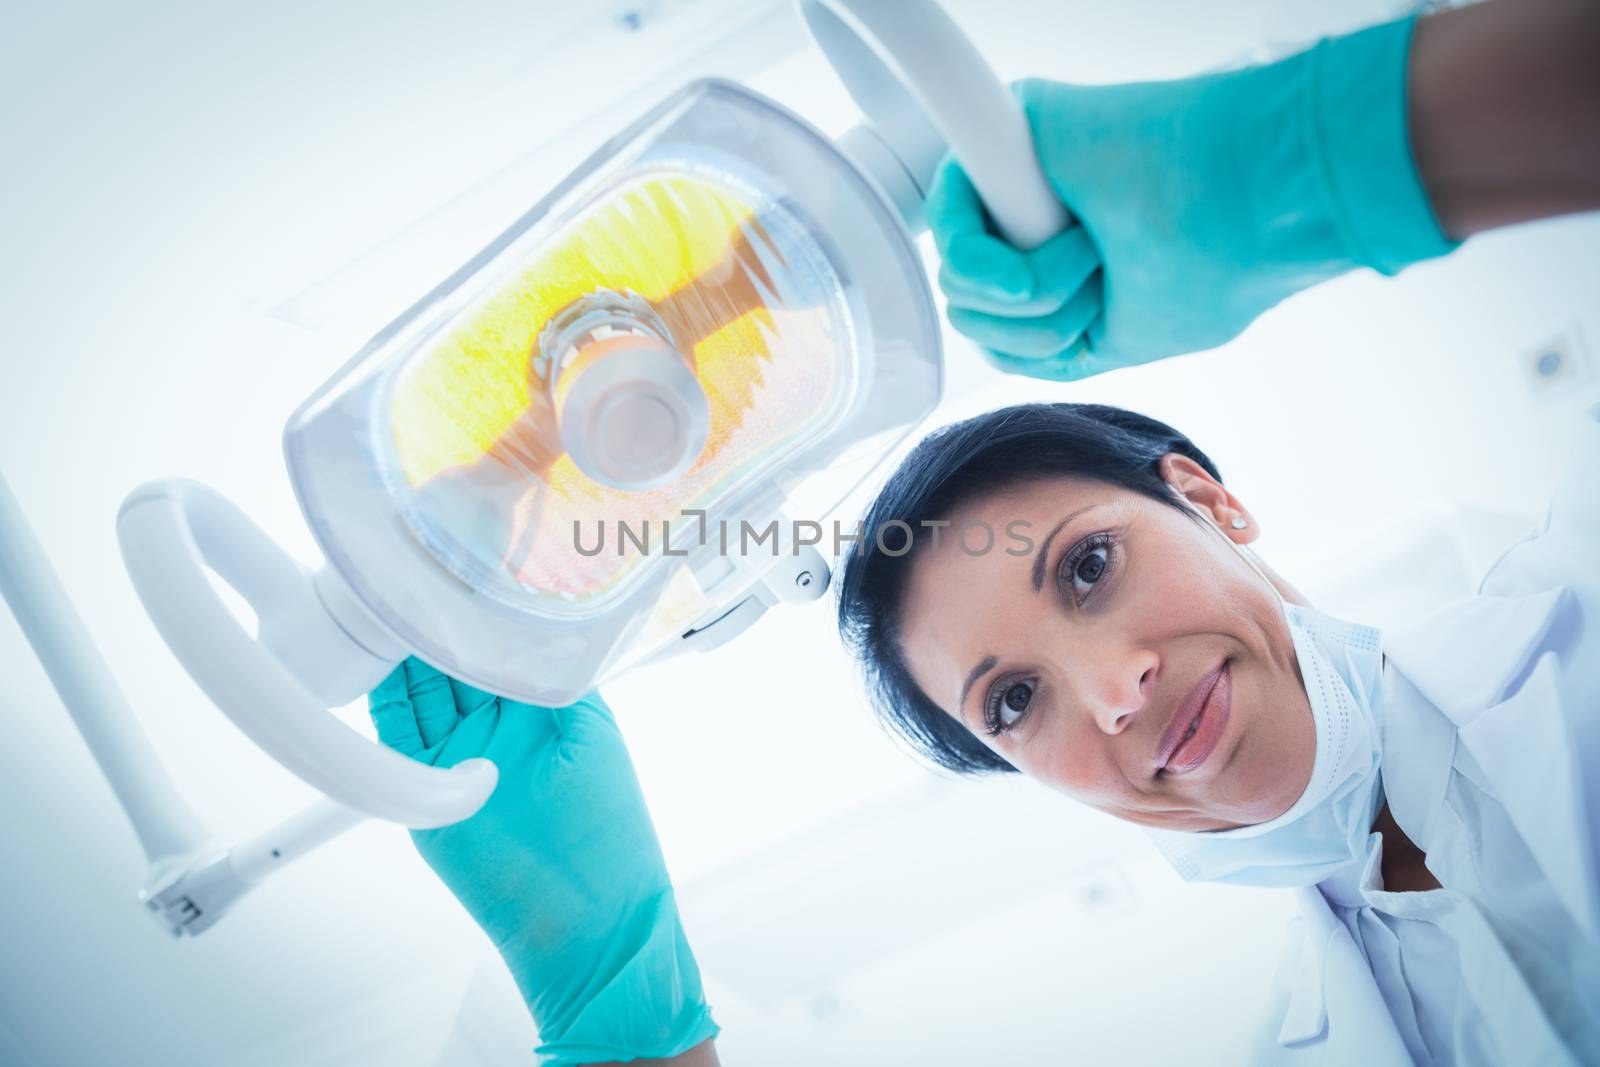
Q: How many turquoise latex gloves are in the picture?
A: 2